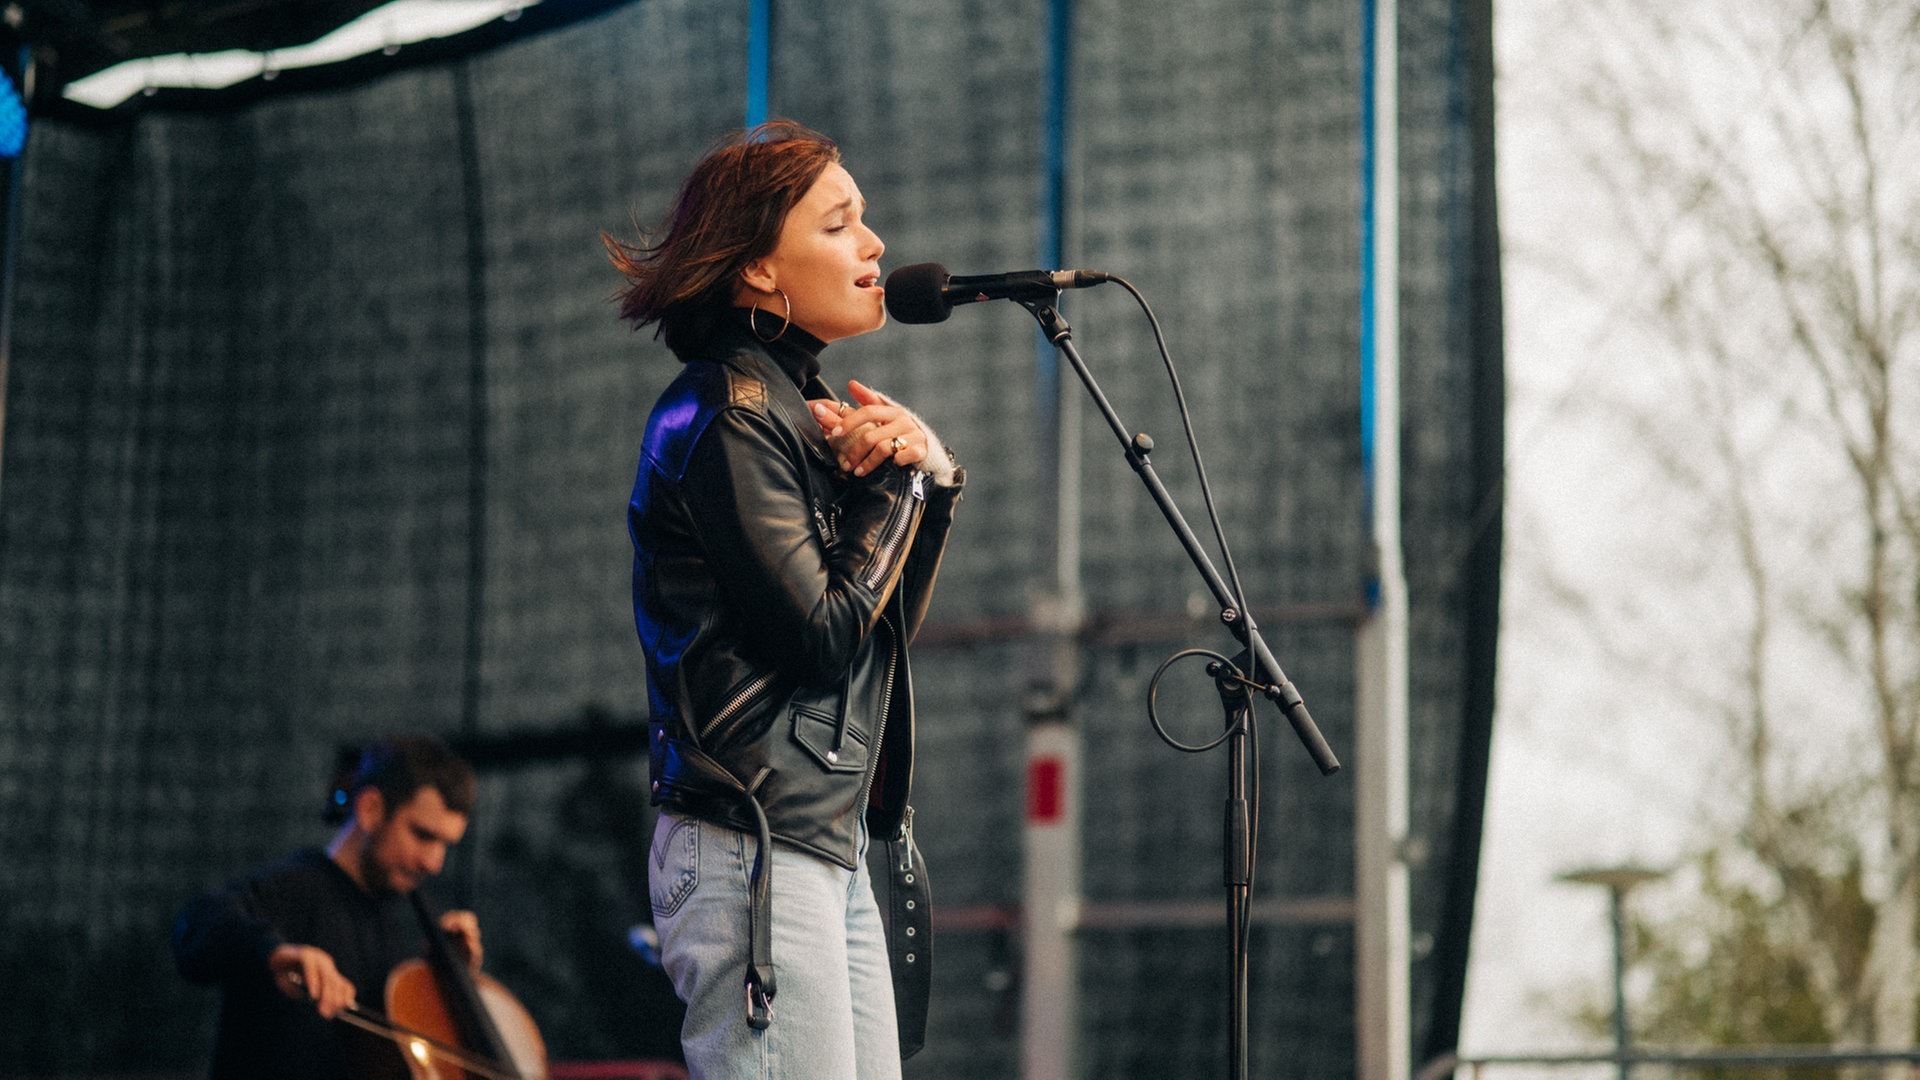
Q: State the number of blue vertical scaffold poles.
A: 3